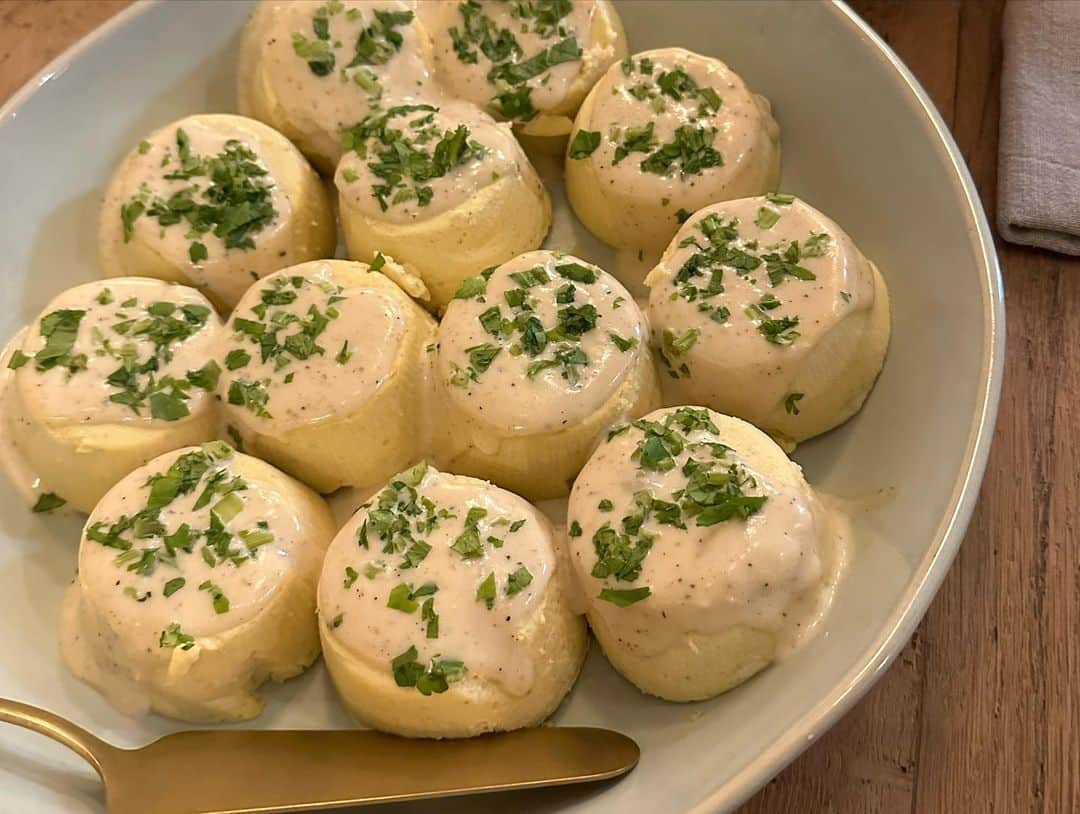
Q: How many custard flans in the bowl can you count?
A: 12